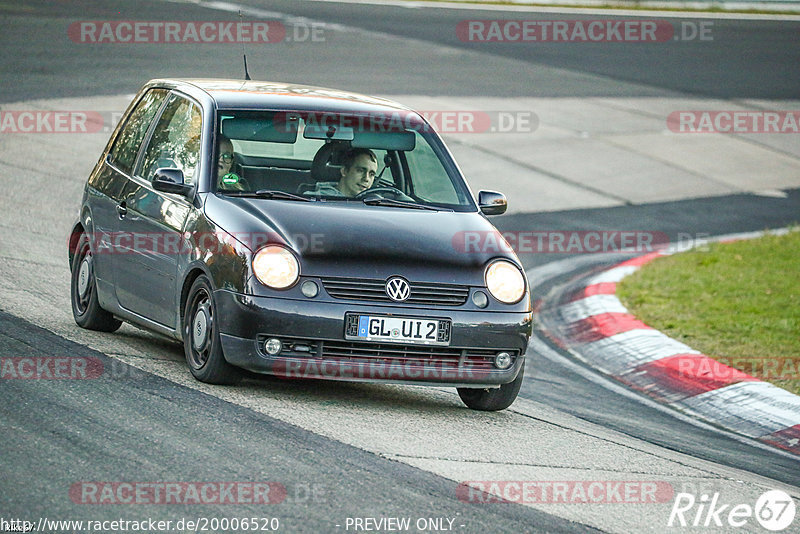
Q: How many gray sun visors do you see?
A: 2